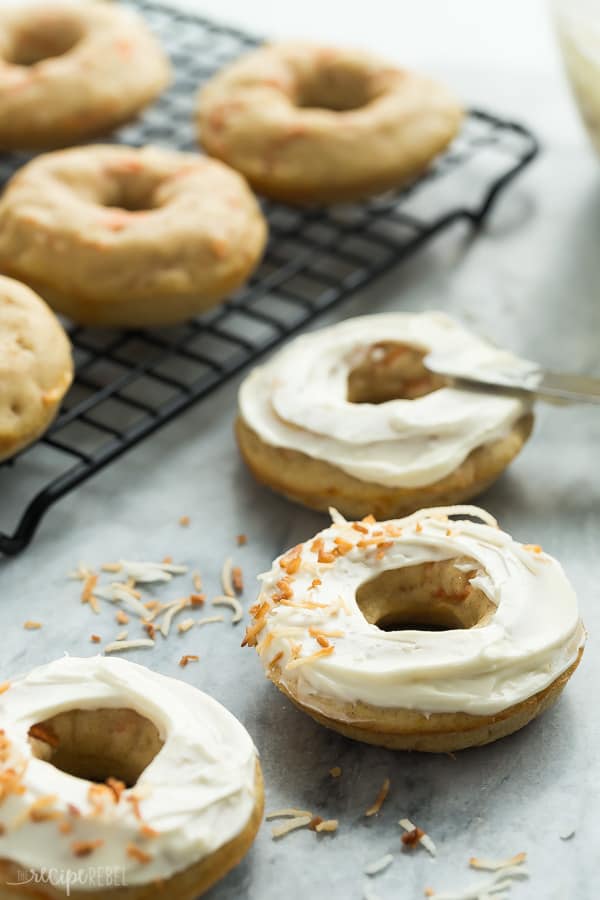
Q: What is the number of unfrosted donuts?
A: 4